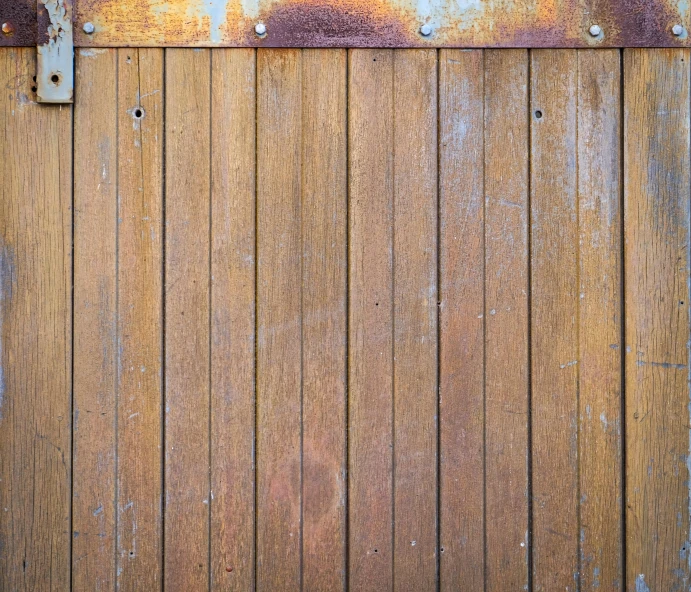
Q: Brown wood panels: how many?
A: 14